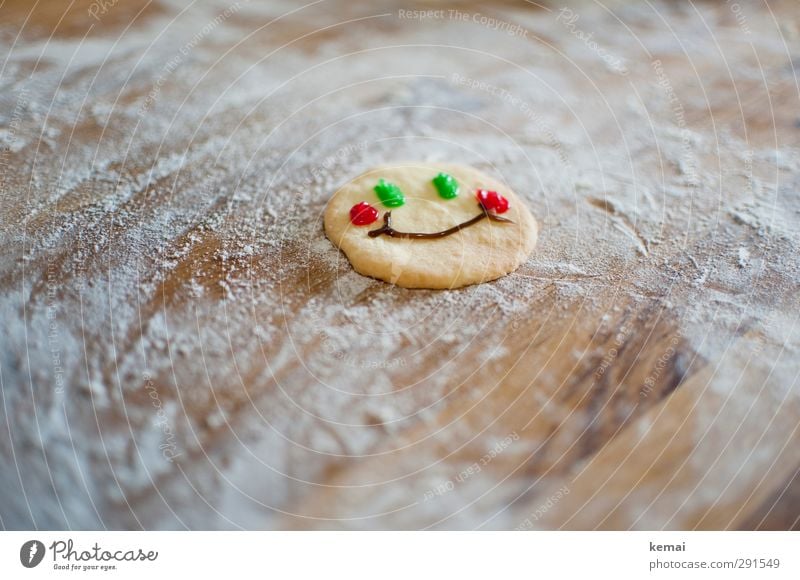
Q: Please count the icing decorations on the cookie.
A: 5